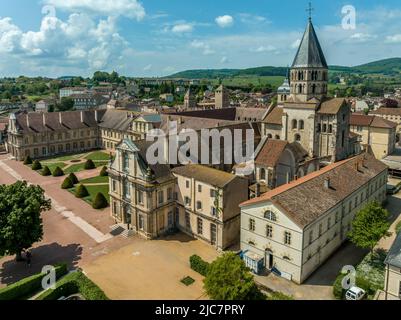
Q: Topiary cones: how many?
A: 10